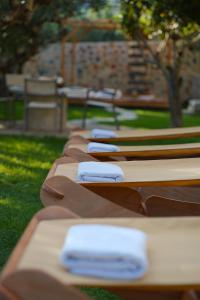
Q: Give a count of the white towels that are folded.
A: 4